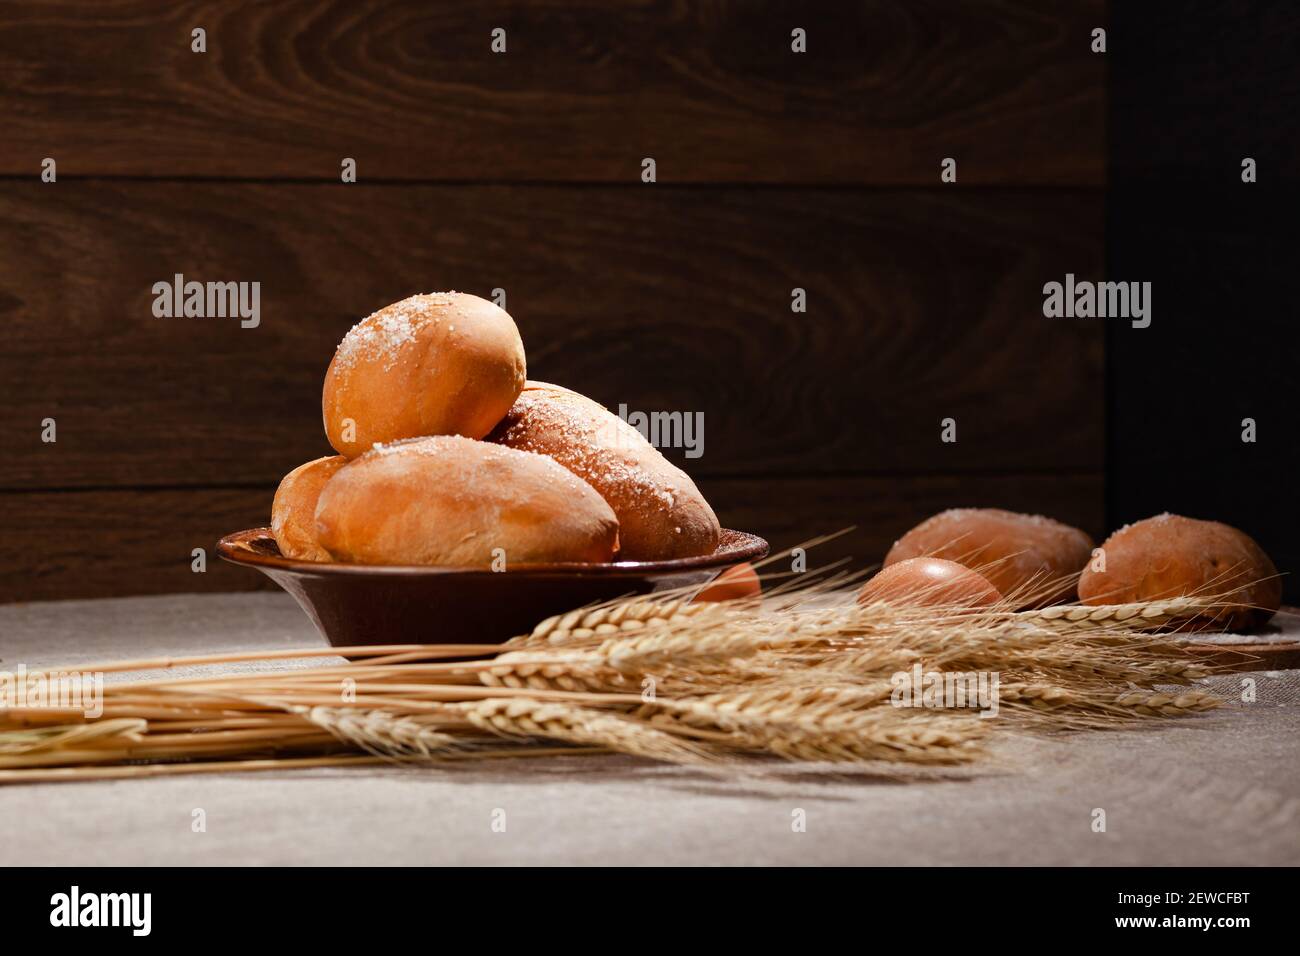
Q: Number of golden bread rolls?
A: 6